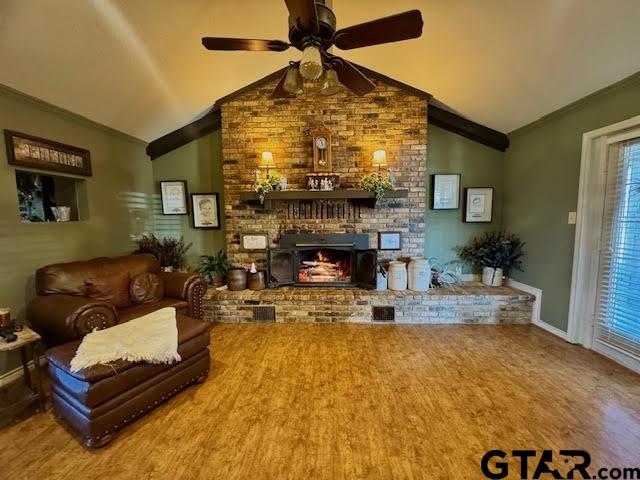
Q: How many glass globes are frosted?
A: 3